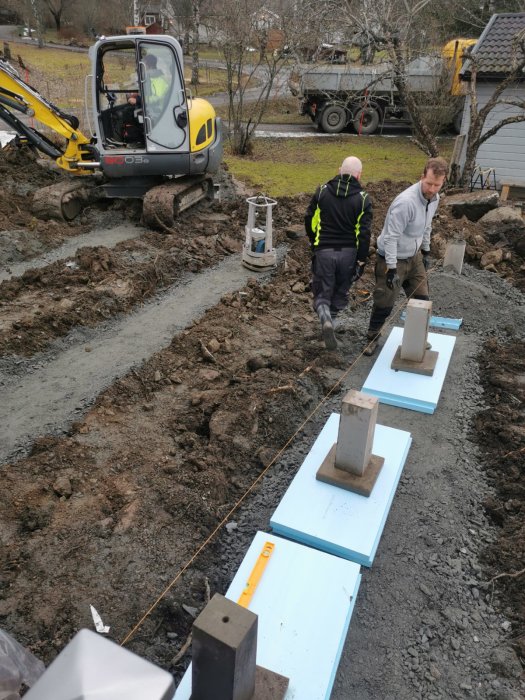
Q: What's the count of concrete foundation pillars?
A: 4